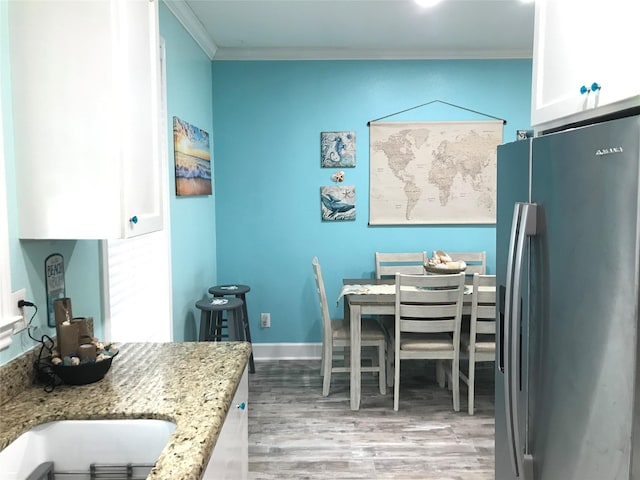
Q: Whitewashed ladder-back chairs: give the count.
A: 5